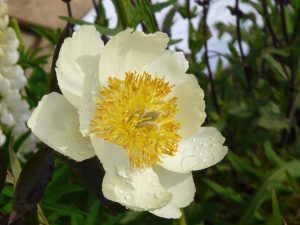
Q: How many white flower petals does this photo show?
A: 8